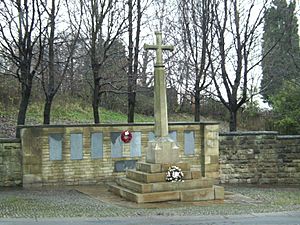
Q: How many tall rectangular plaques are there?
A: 8